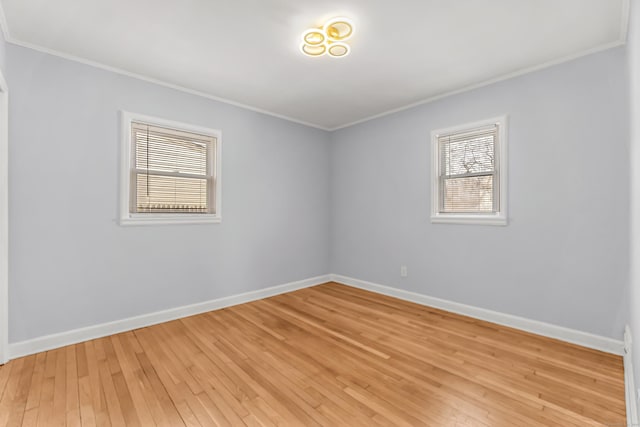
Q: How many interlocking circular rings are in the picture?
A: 4